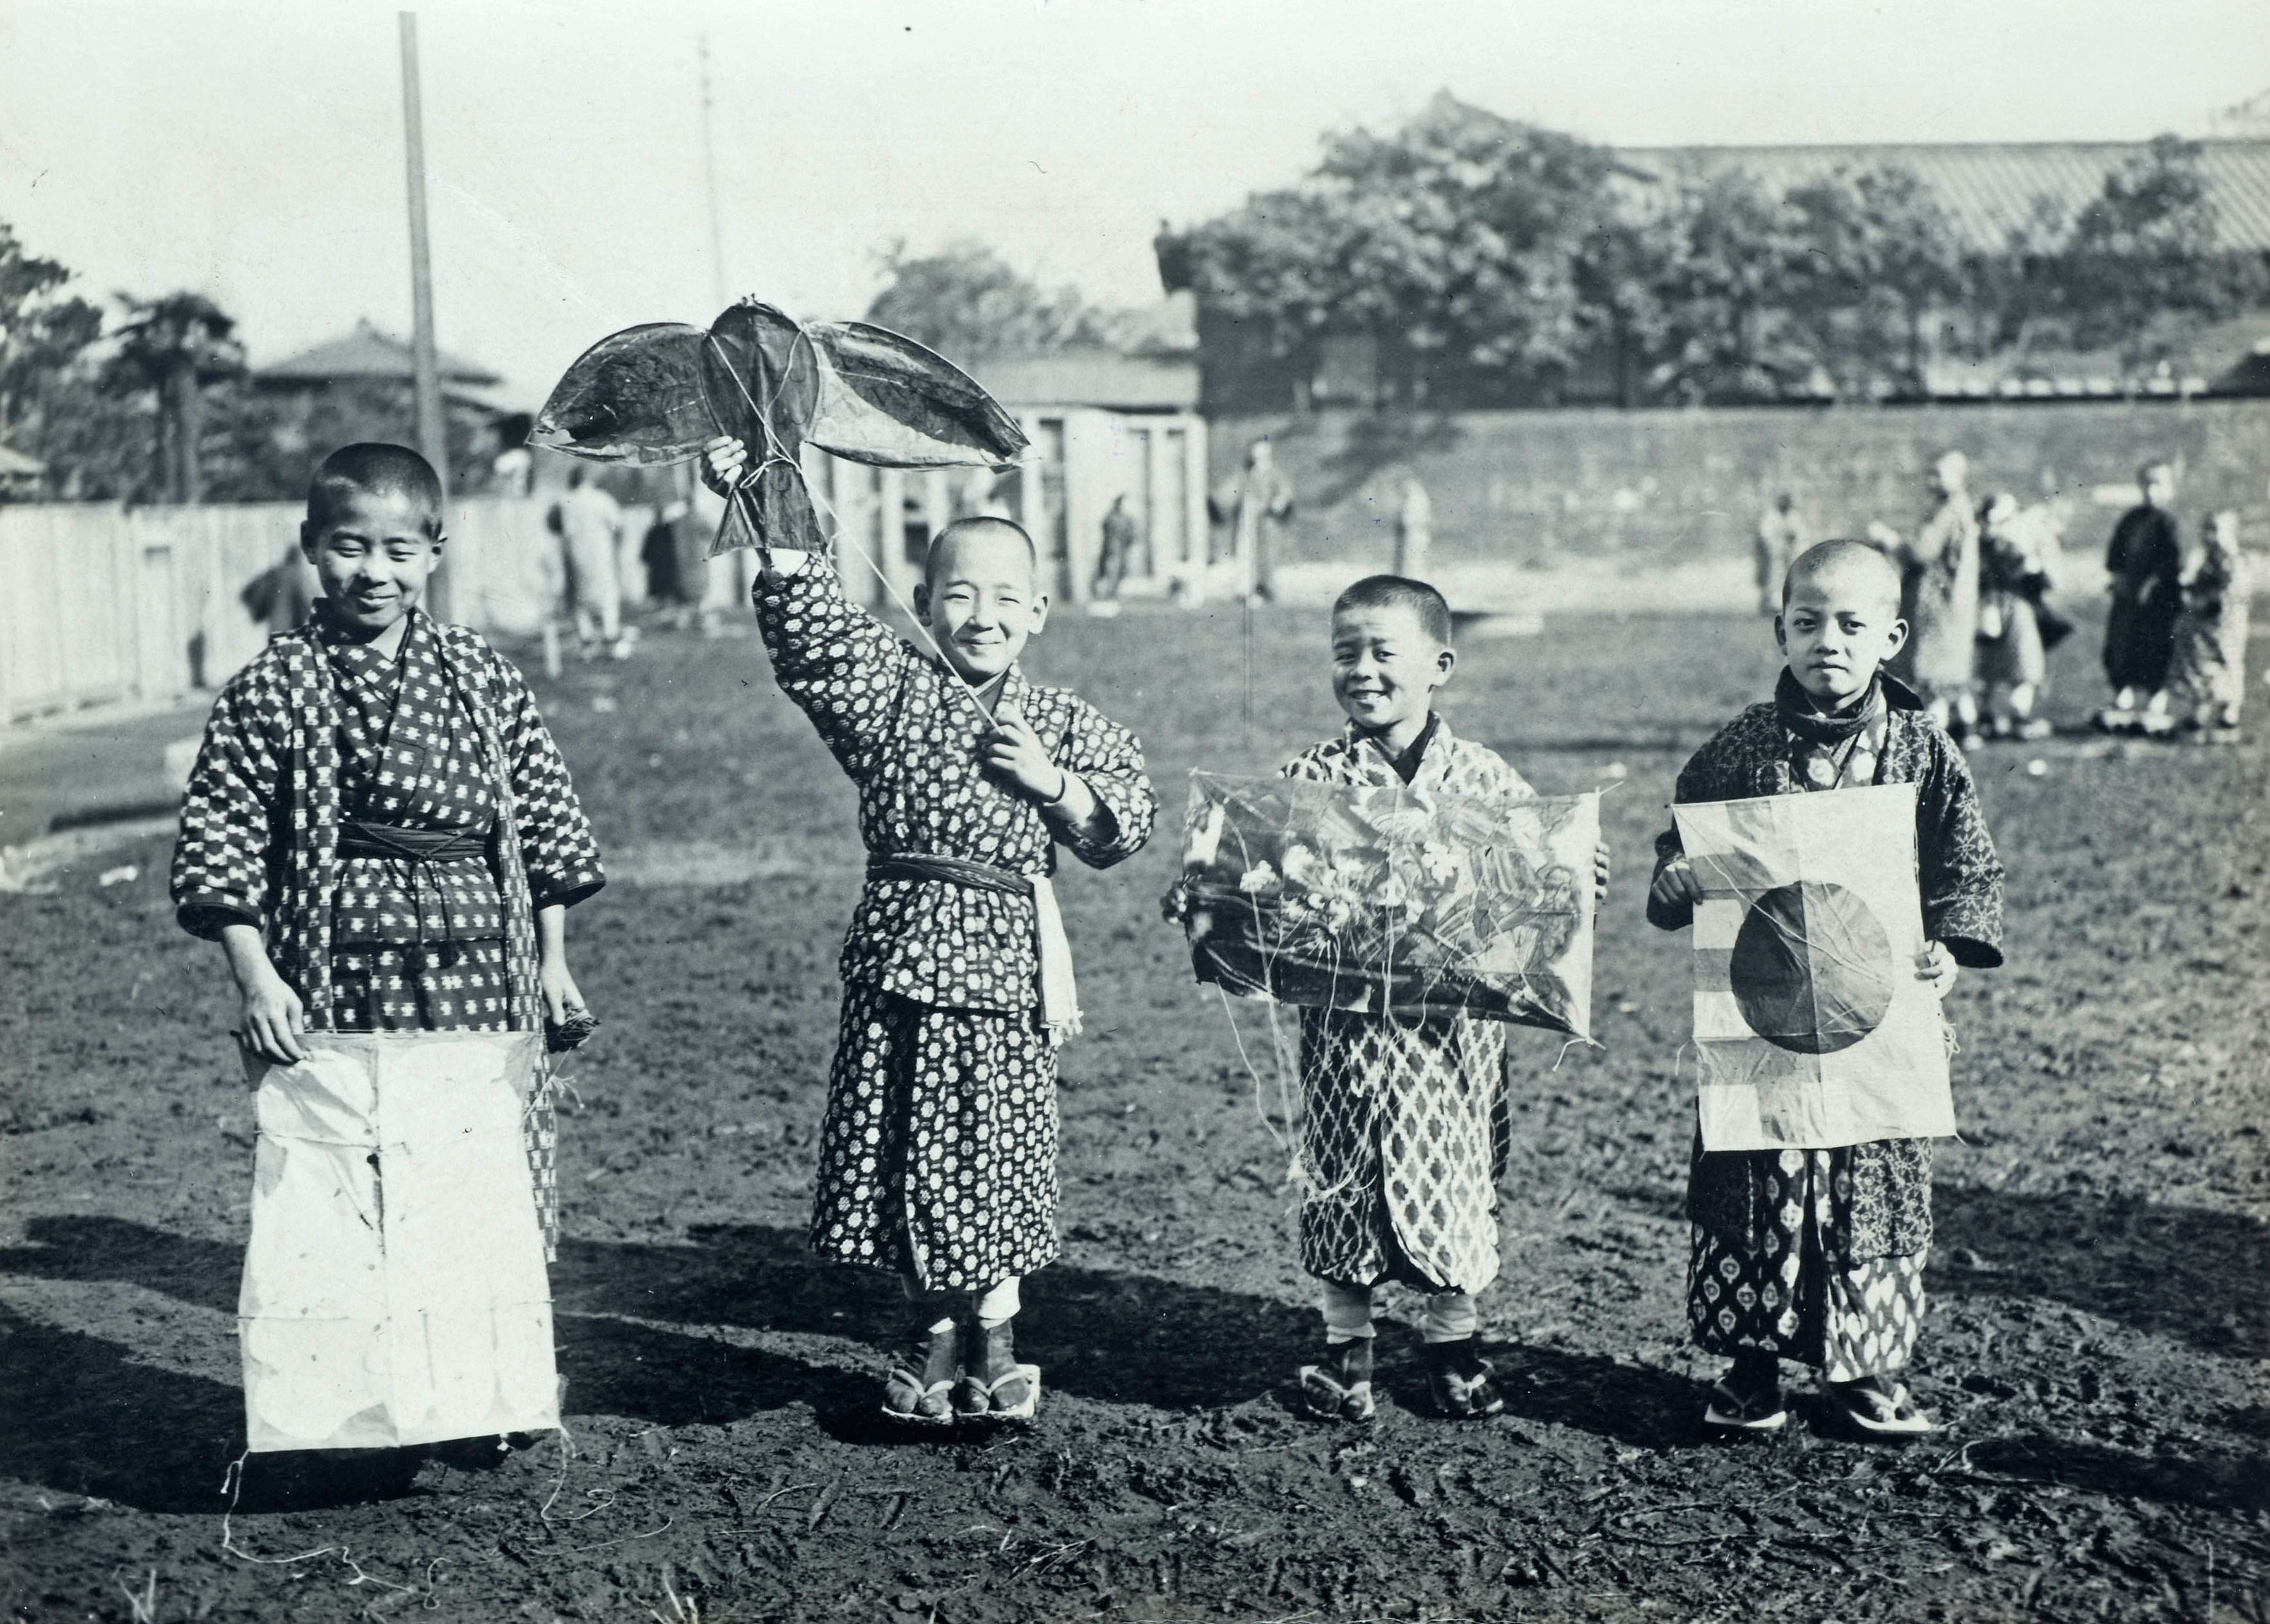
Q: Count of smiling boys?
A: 3